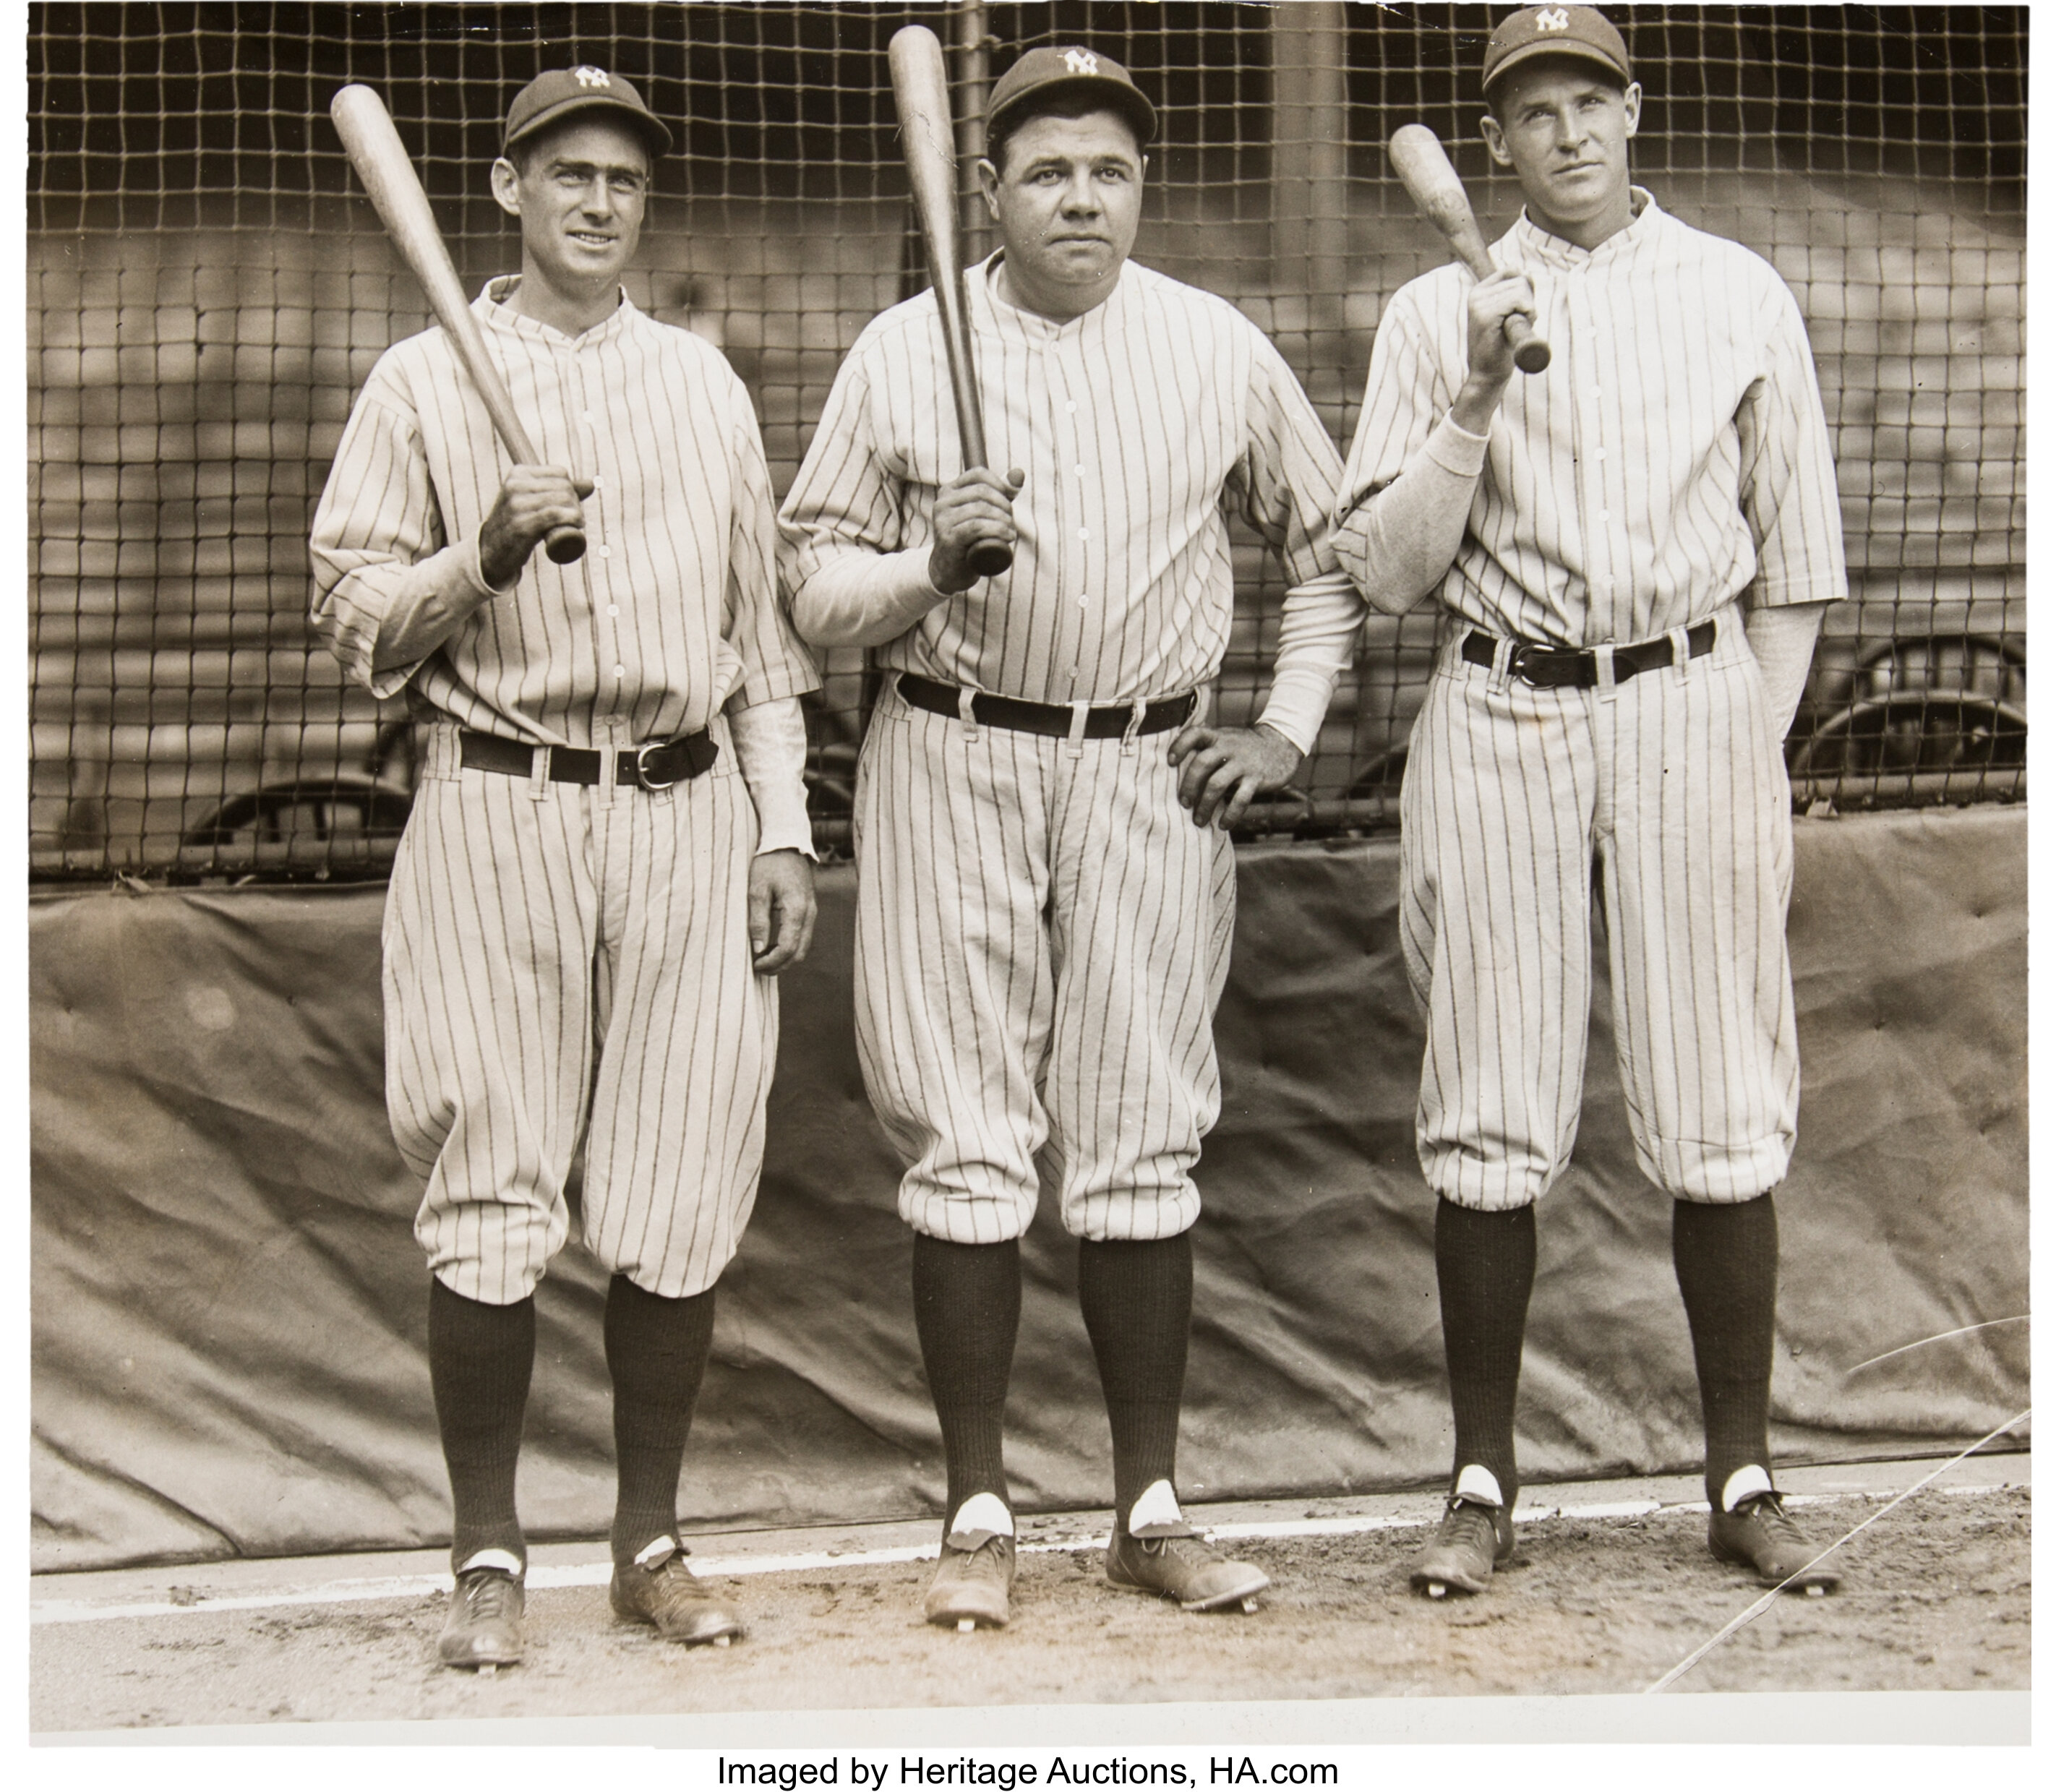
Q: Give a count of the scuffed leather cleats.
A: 6